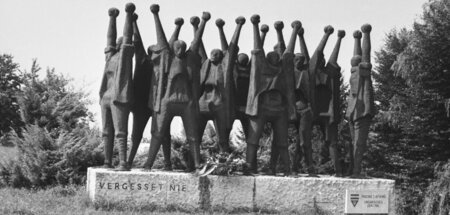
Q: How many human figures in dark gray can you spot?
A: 9